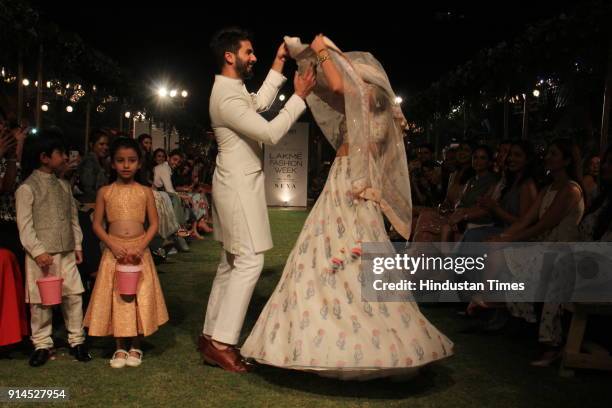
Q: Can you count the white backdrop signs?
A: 1